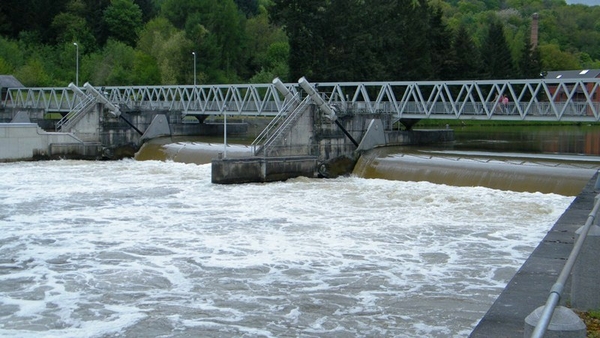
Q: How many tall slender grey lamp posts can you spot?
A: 2